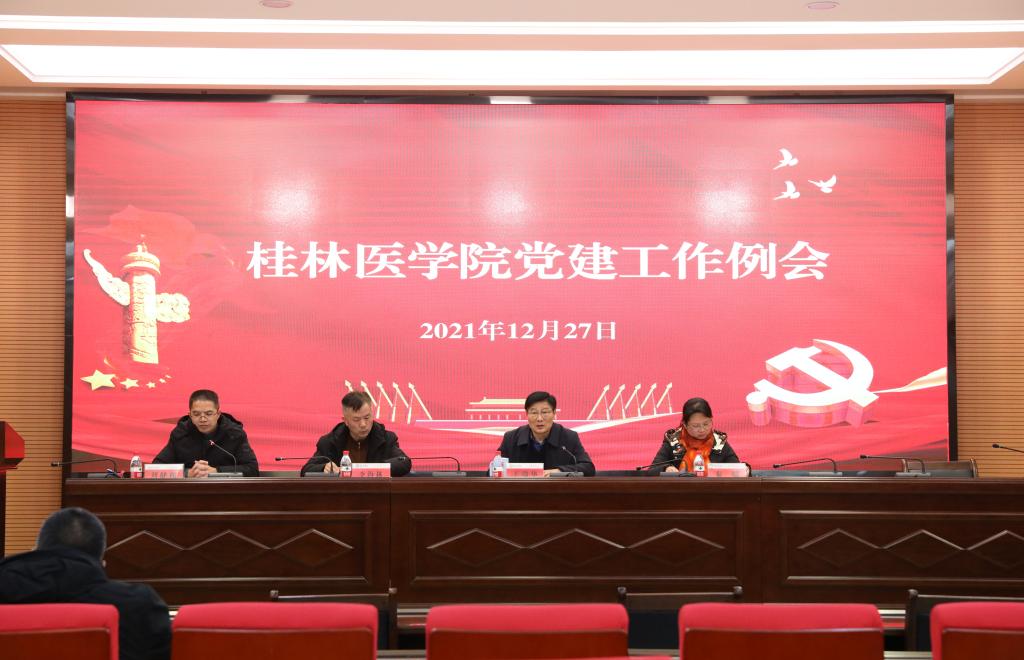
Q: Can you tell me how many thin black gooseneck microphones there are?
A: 9